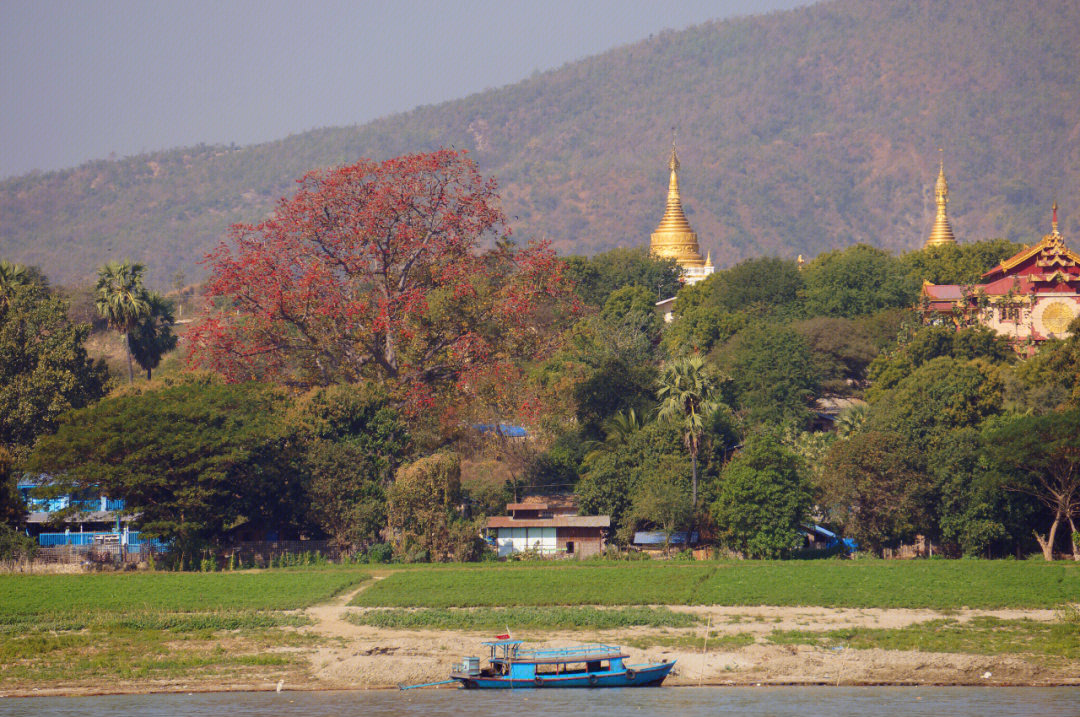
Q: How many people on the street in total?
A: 0